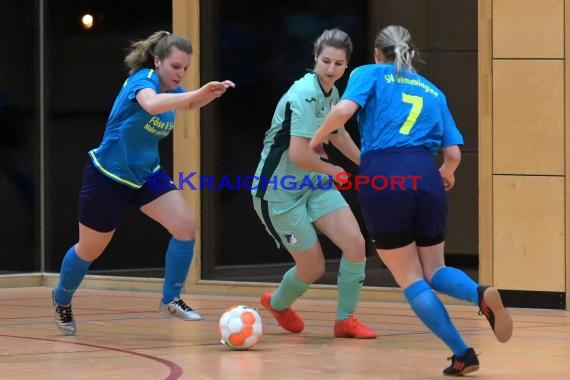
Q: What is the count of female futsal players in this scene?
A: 3